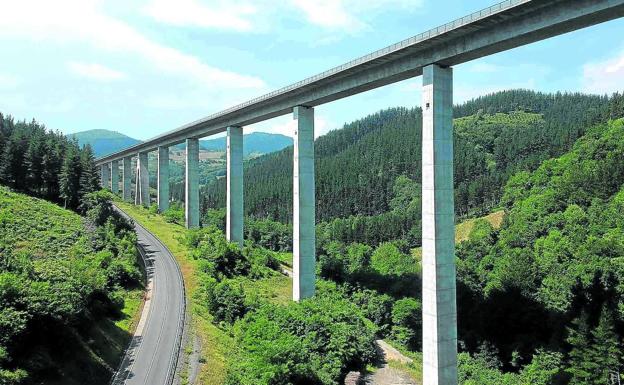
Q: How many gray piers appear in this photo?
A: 9